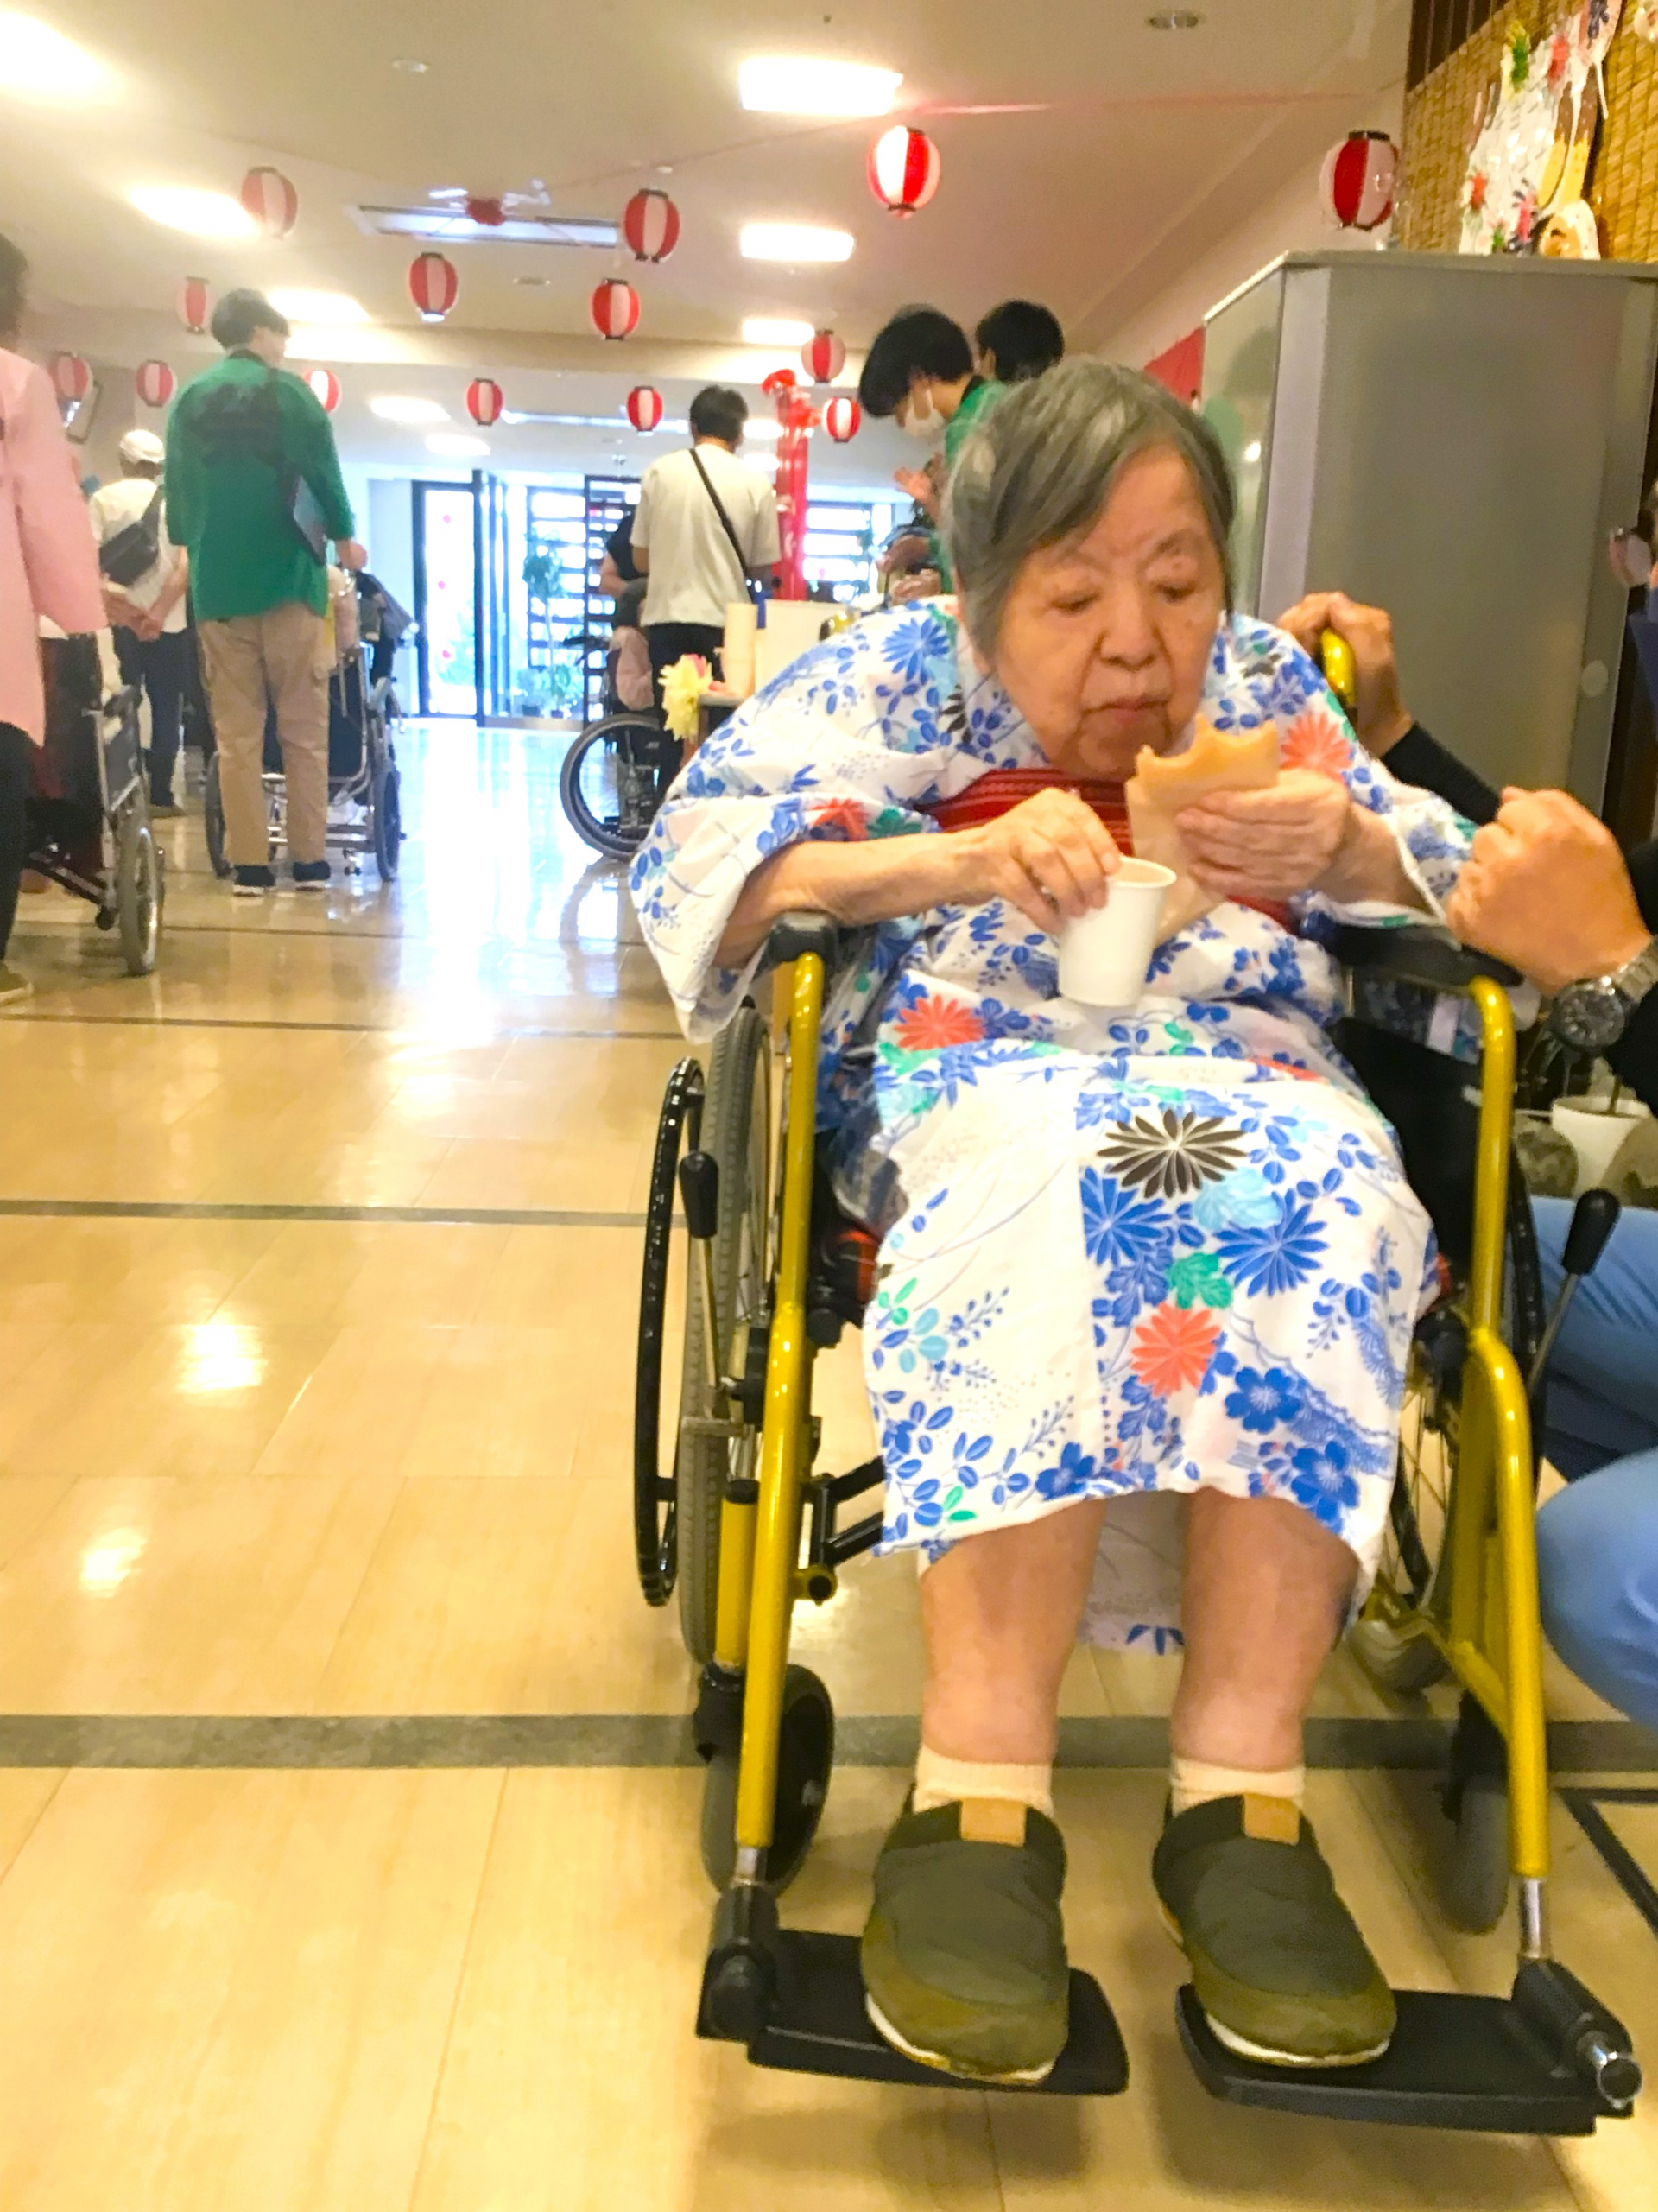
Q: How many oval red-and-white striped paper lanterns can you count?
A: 14